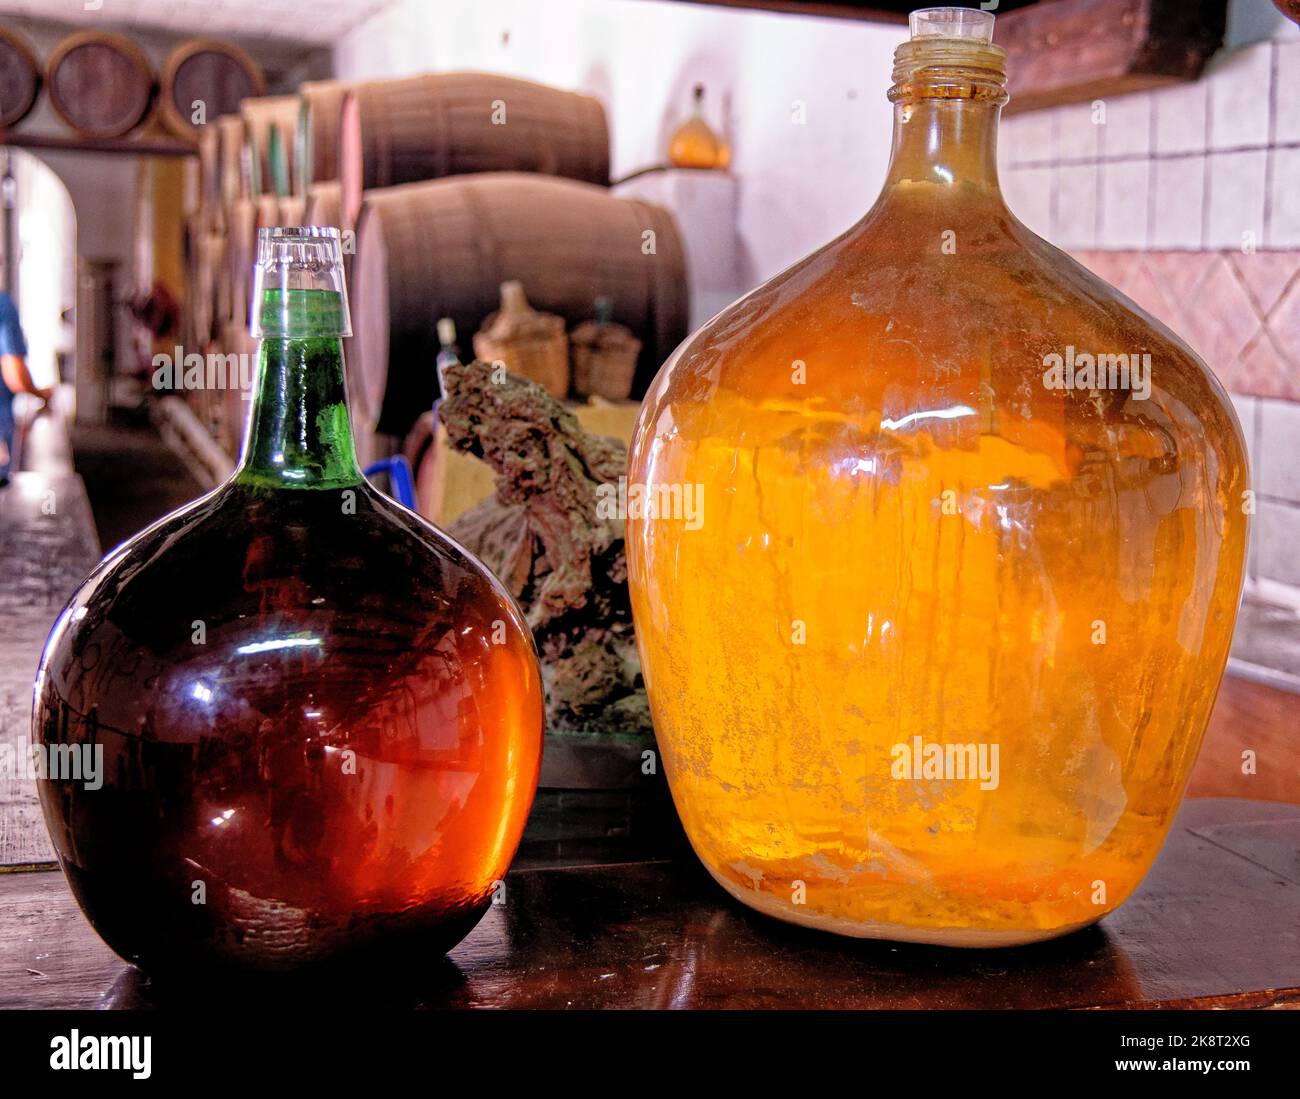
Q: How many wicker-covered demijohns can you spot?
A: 2